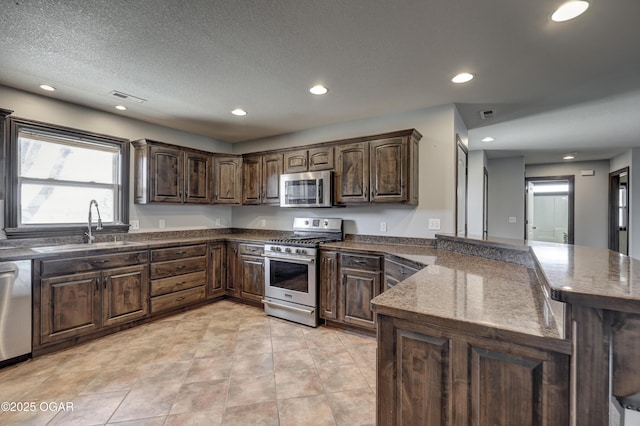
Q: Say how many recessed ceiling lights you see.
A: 8